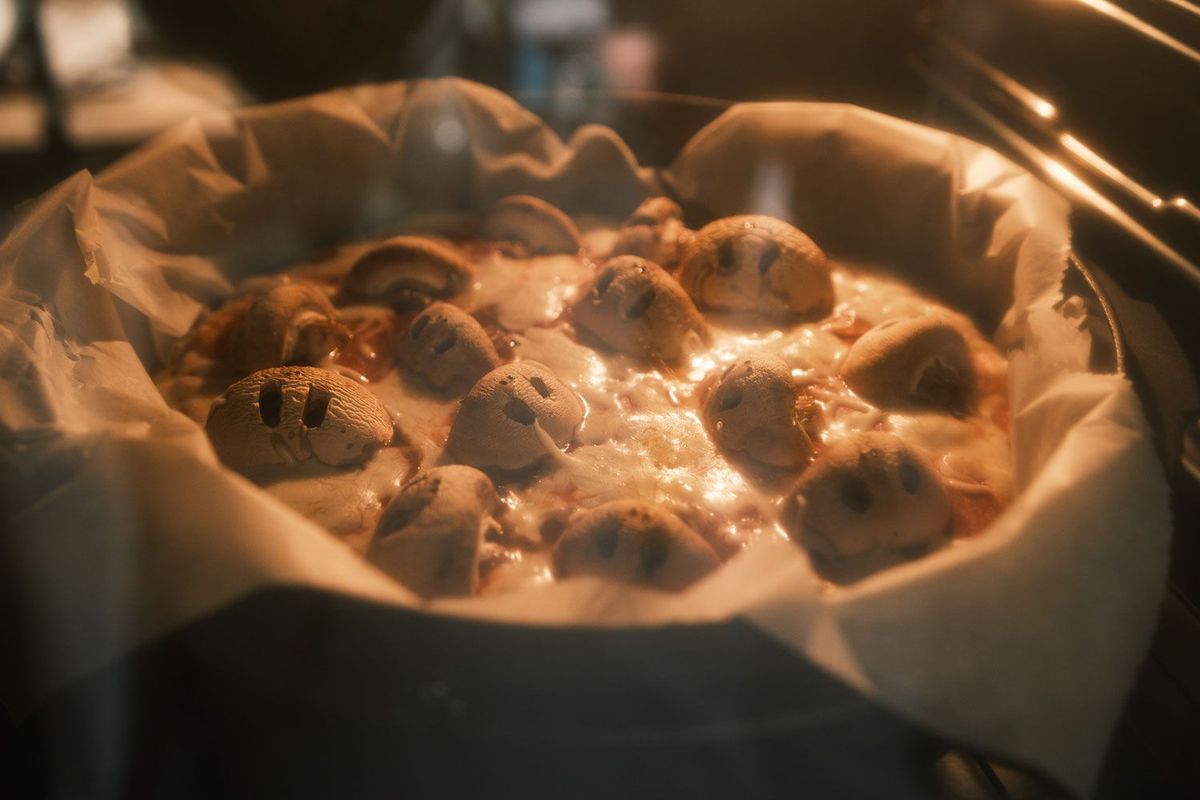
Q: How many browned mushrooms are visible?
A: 14